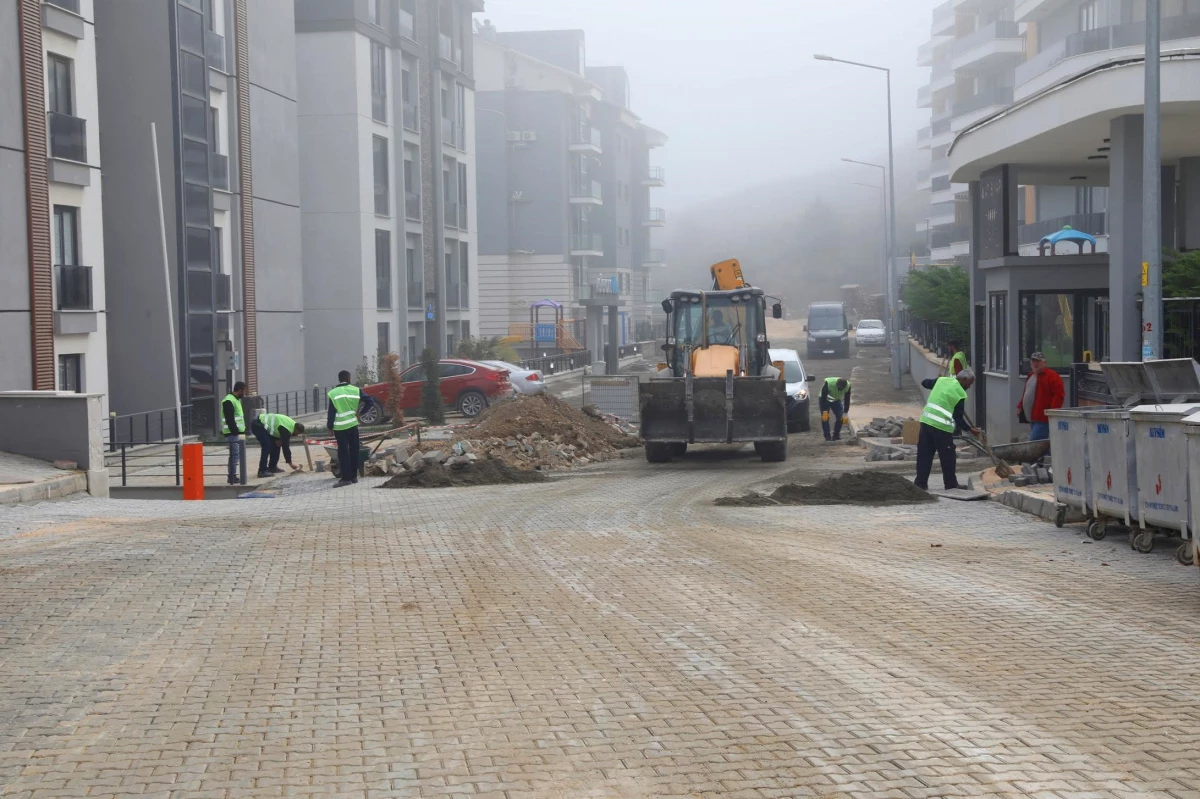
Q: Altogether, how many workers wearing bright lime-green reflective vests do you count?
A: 6